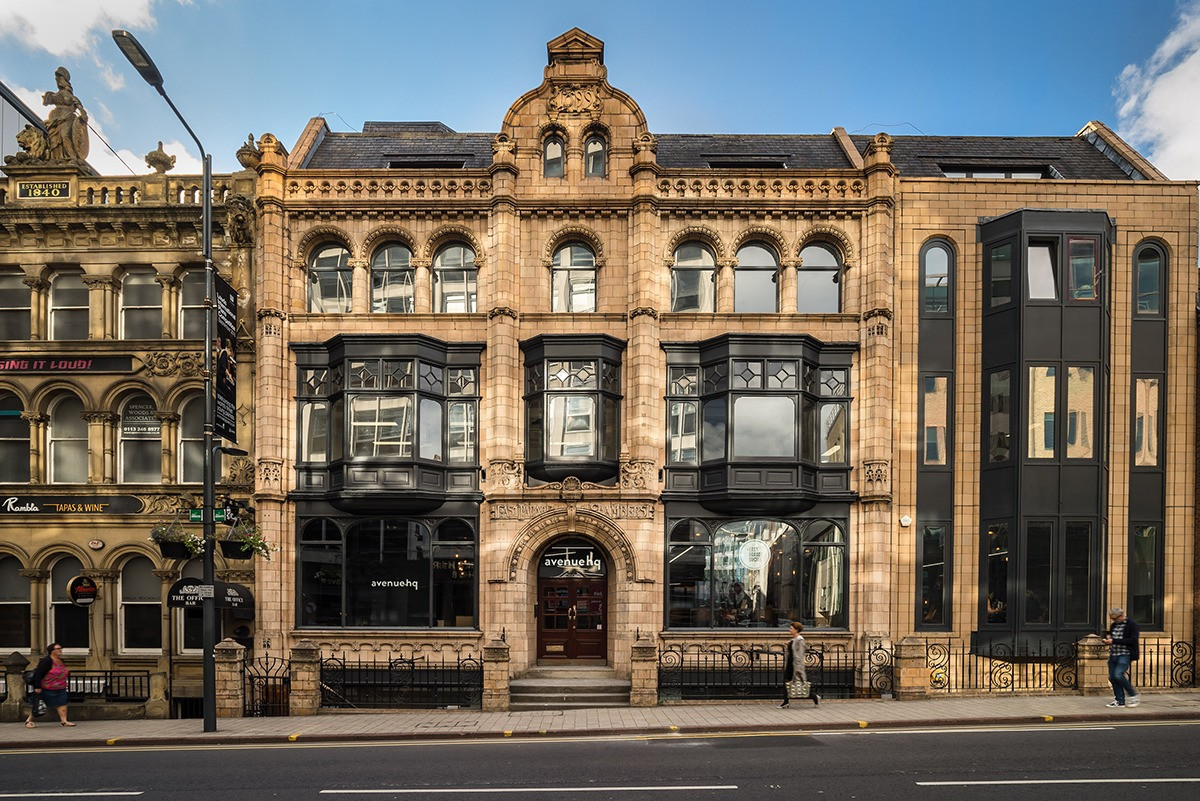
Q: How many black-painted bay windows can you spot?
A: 4